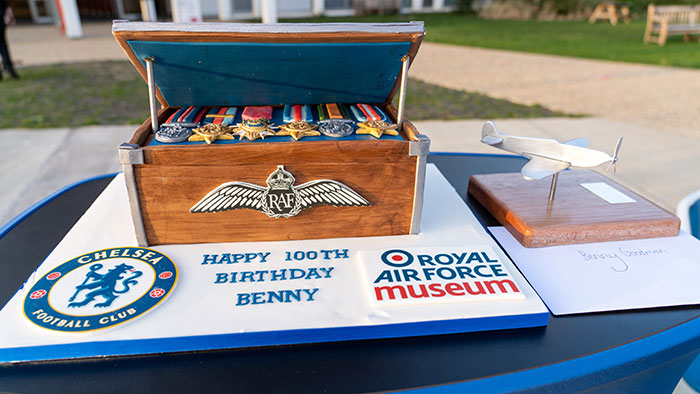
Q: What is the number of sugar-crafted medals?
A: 6